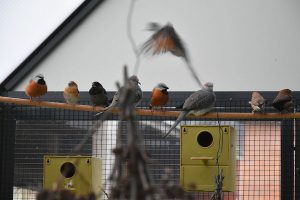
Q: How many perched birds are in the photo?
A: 8